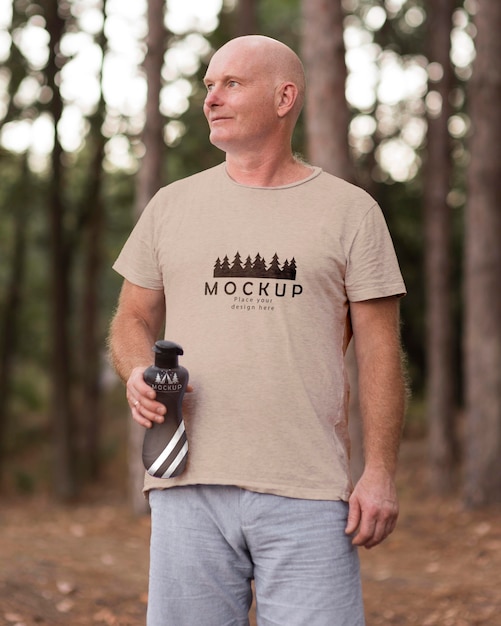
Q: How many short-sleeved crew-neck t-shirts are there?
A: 1